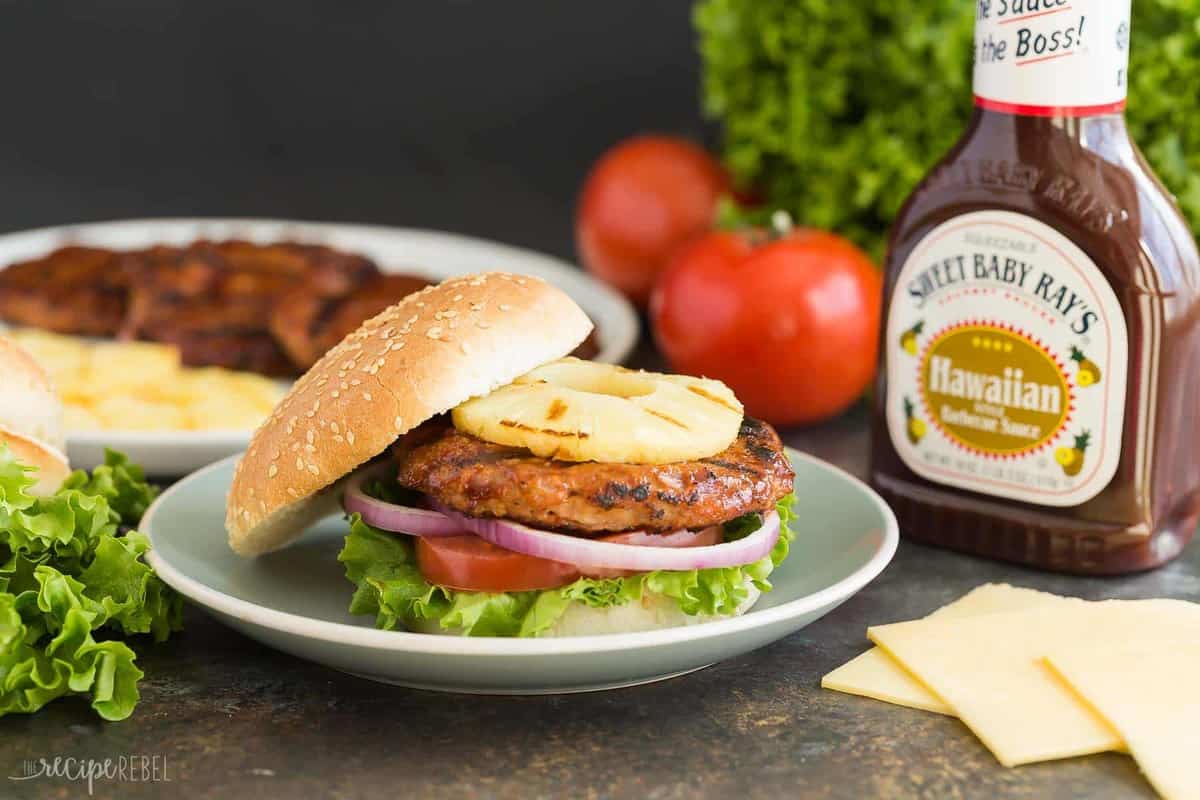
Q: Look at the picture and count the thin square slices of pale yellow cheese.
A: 3